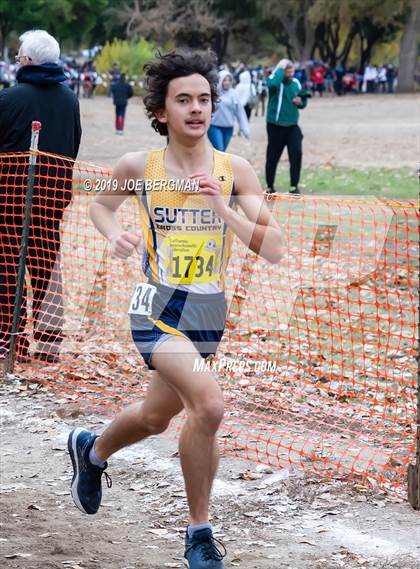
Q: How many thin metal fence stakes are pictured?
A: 2